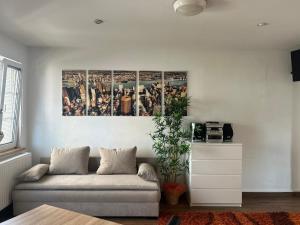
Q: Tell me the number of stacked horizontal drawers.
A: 4